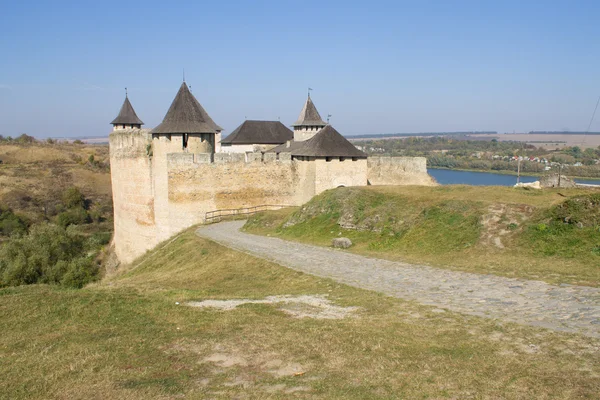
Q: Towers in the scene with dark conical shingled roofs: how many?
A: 4